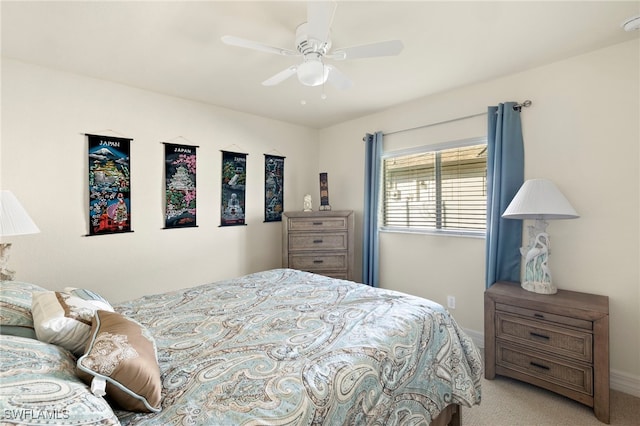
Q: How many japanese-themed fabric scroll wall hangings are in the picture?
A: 4